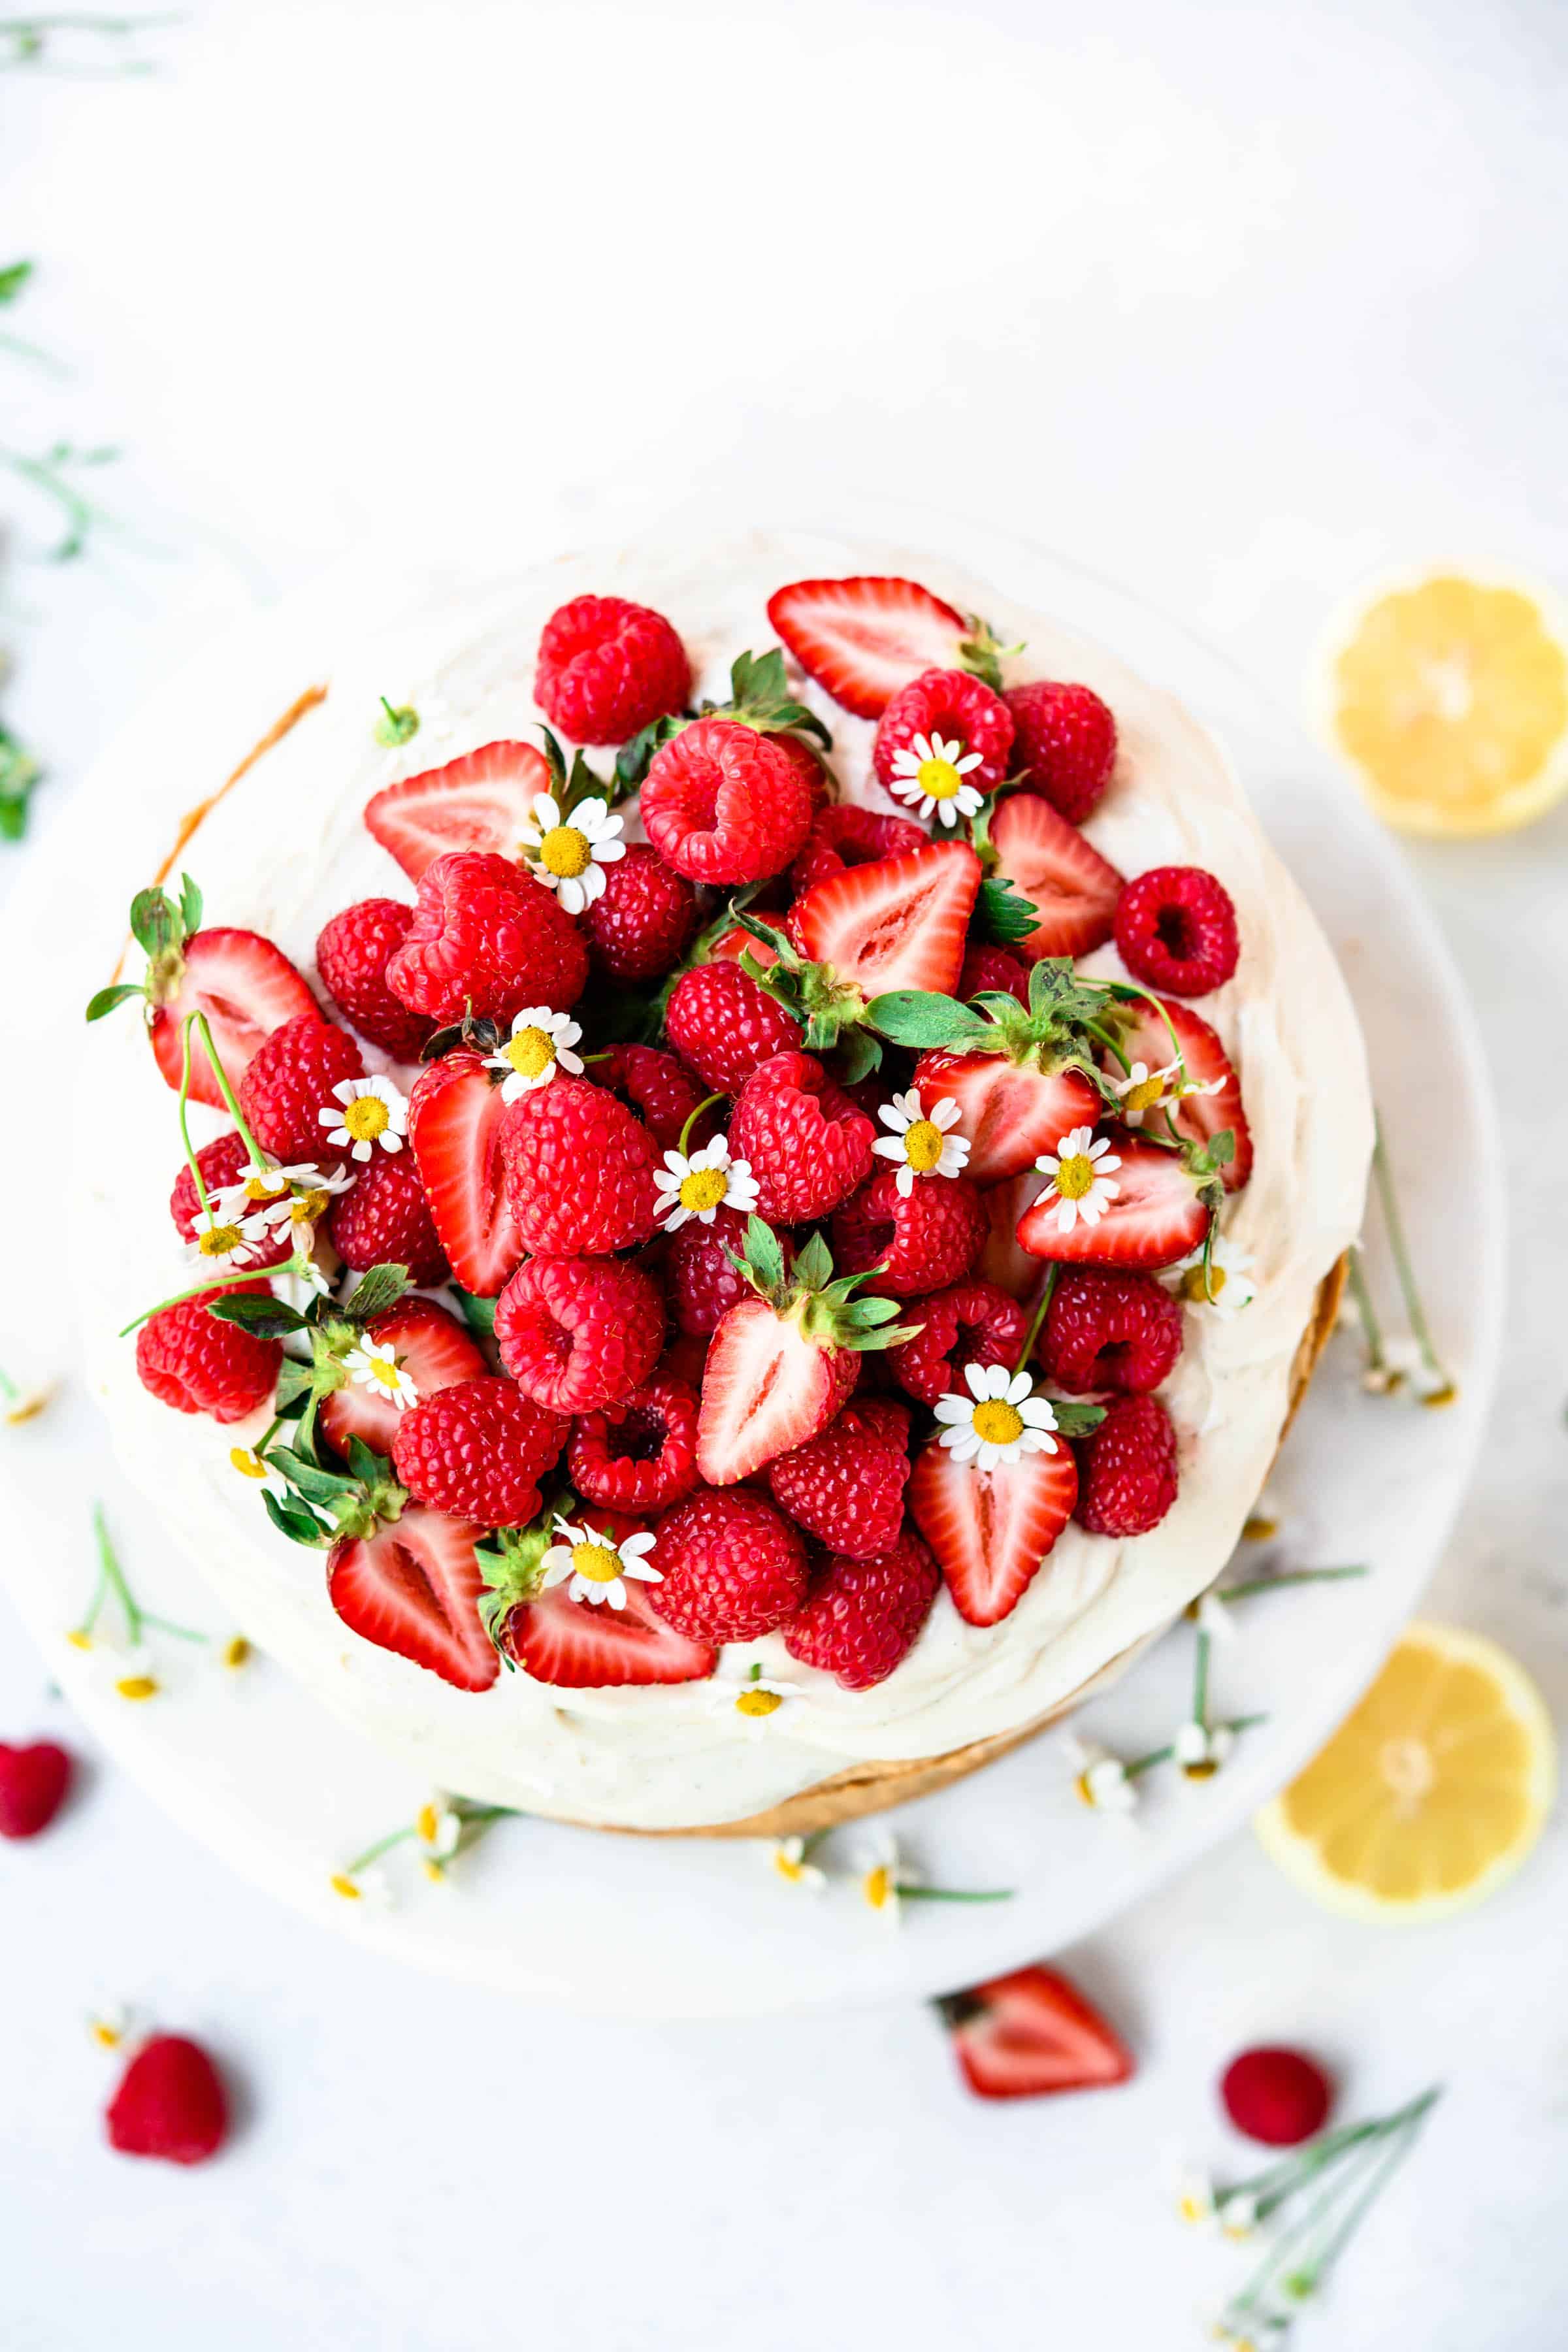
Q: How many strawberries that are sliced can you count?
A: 15